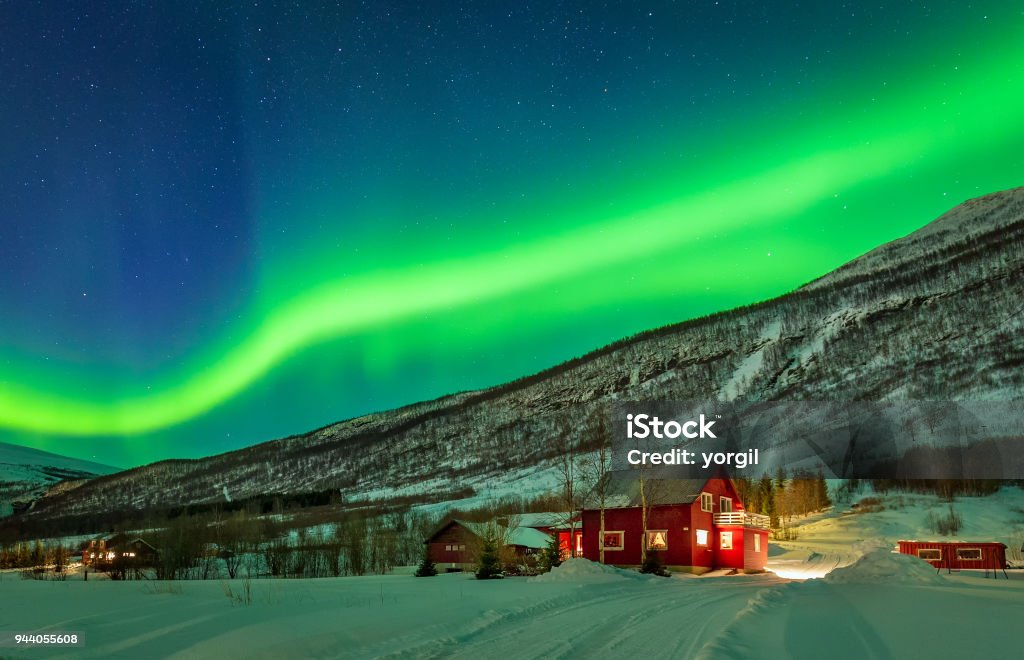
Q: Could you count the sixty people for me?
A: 0